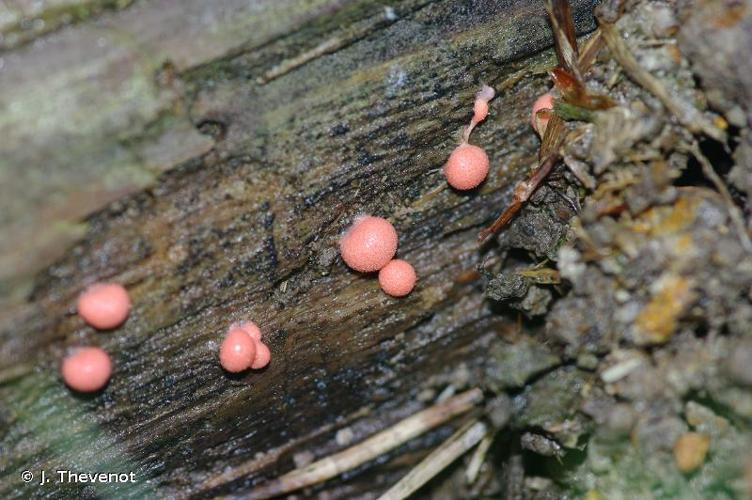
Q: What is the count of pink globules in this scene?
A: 10